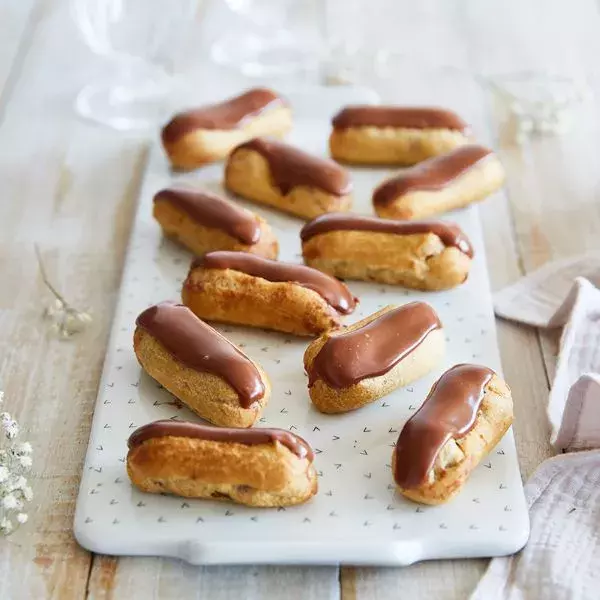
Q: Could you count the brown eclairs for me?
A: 11